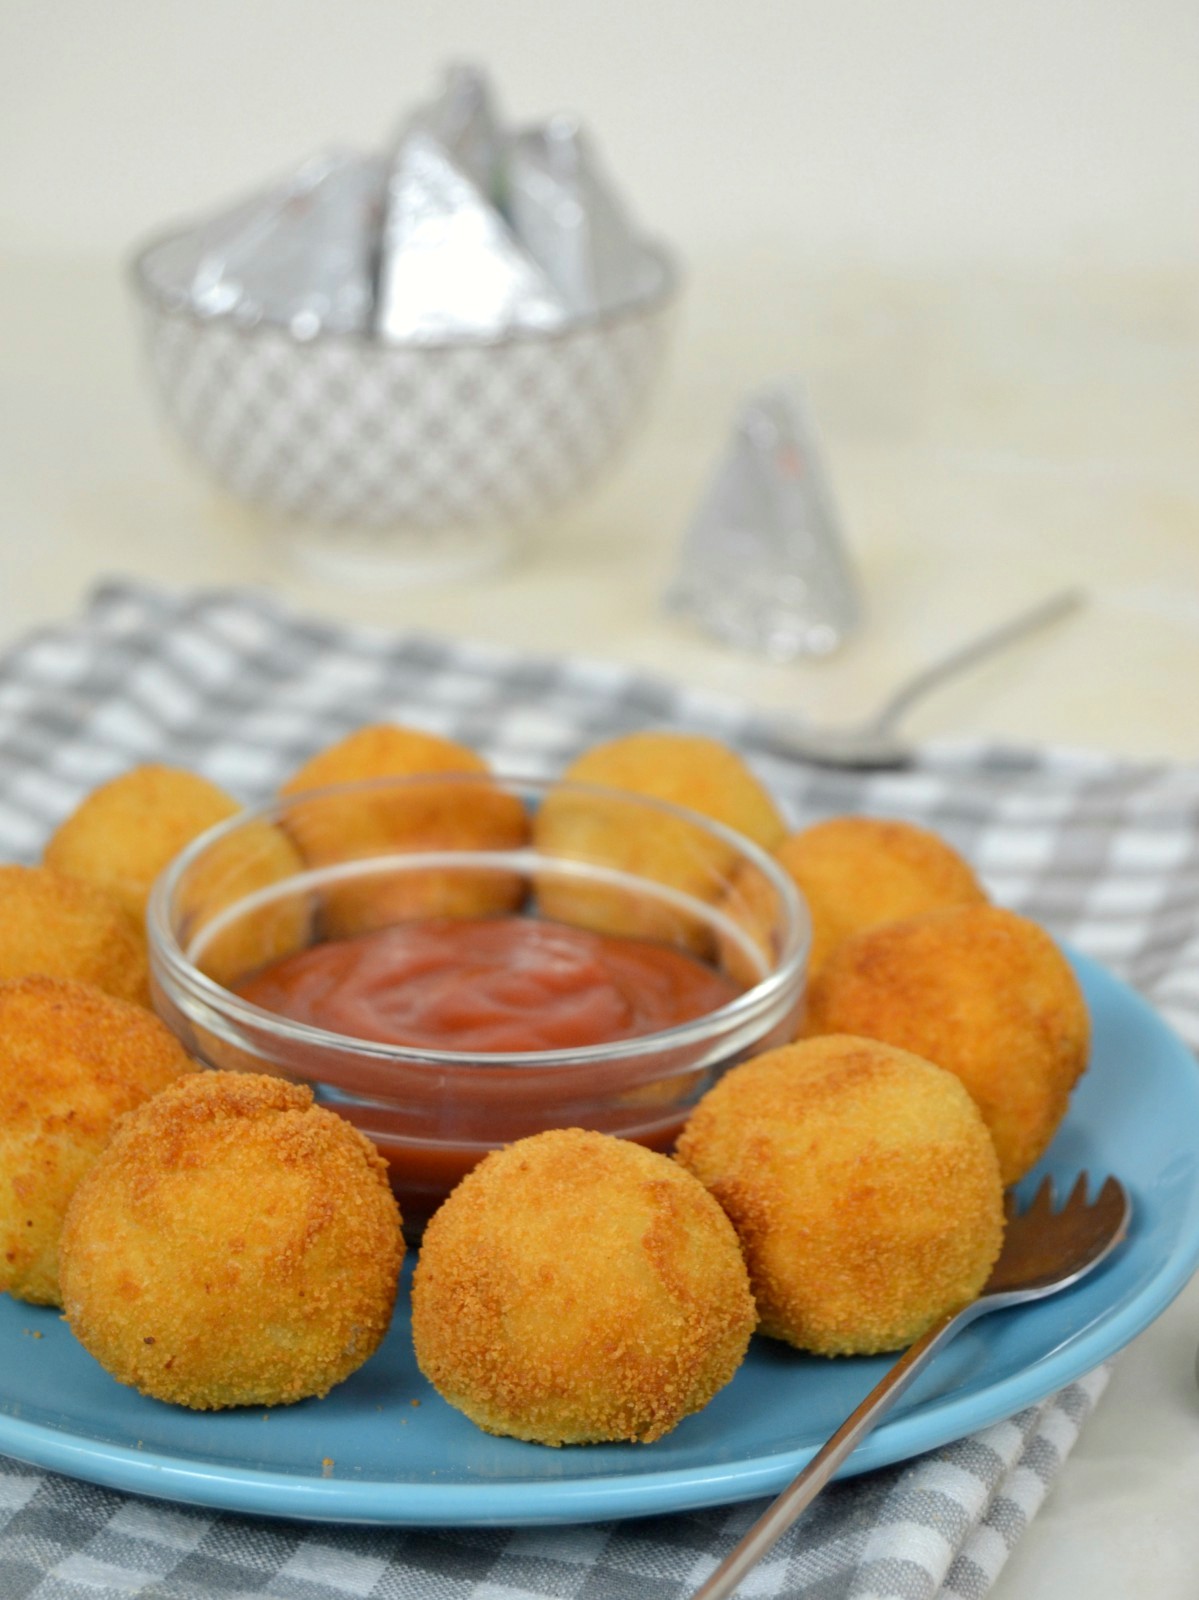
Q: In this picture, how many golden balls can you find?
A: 10